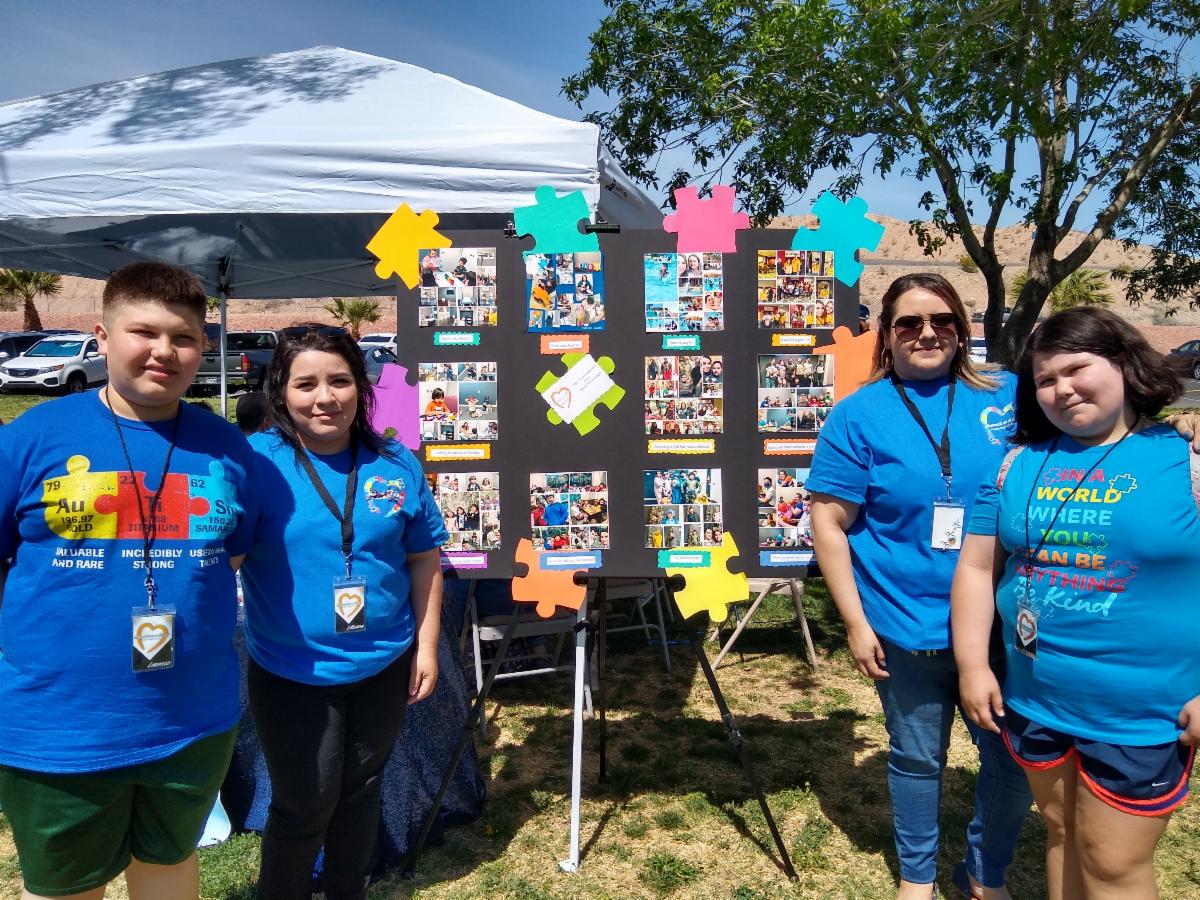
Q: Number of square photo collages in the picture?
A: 11